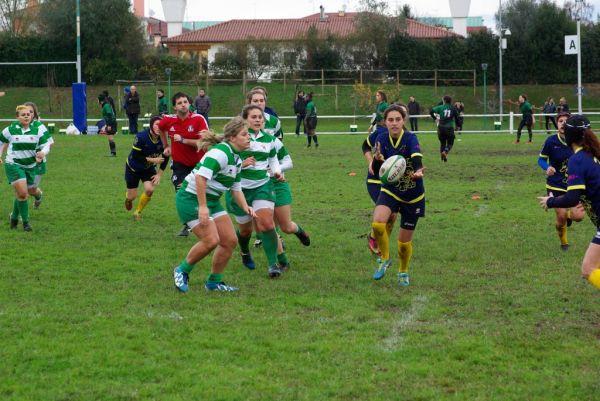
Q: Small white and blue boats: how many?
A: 0